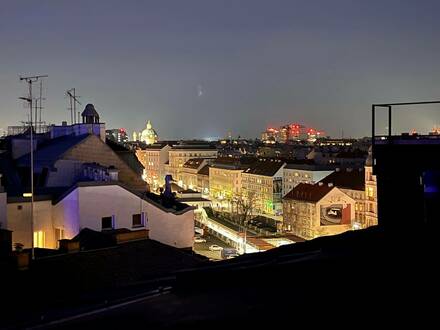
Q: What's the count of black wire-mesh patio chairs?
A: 0